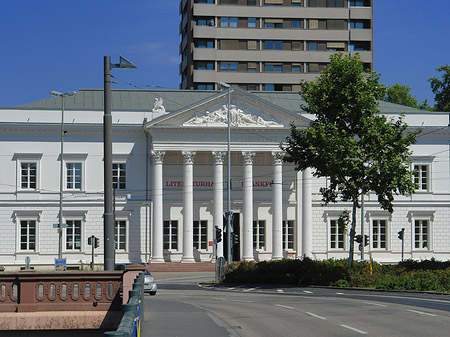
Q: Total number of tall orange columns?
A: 0